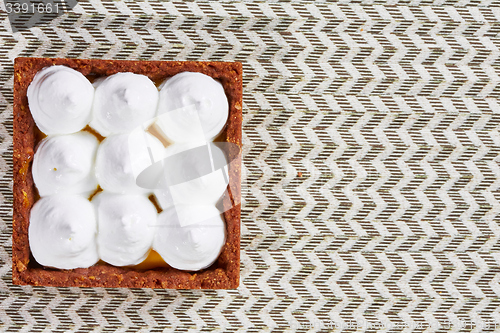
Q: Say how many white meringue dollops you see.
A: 9